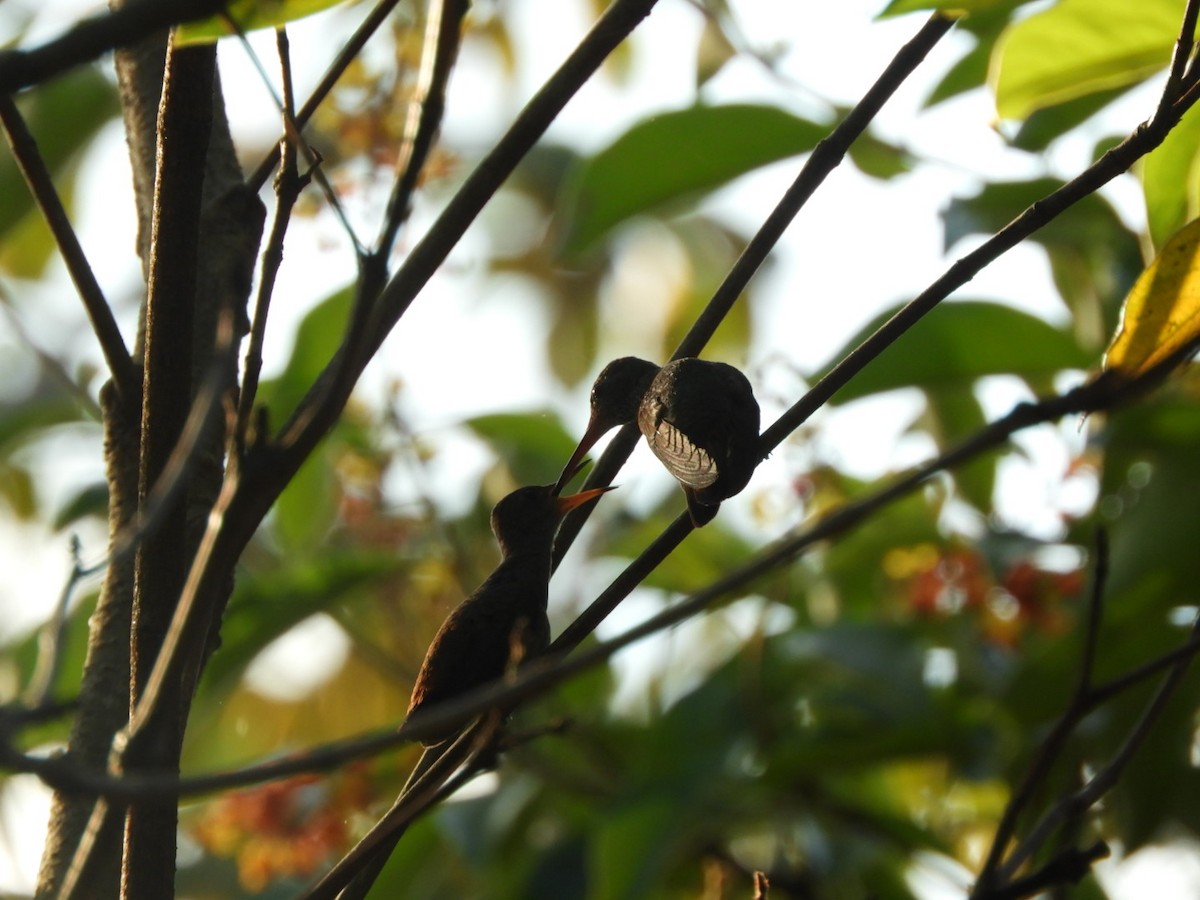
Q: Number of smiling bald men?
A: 0